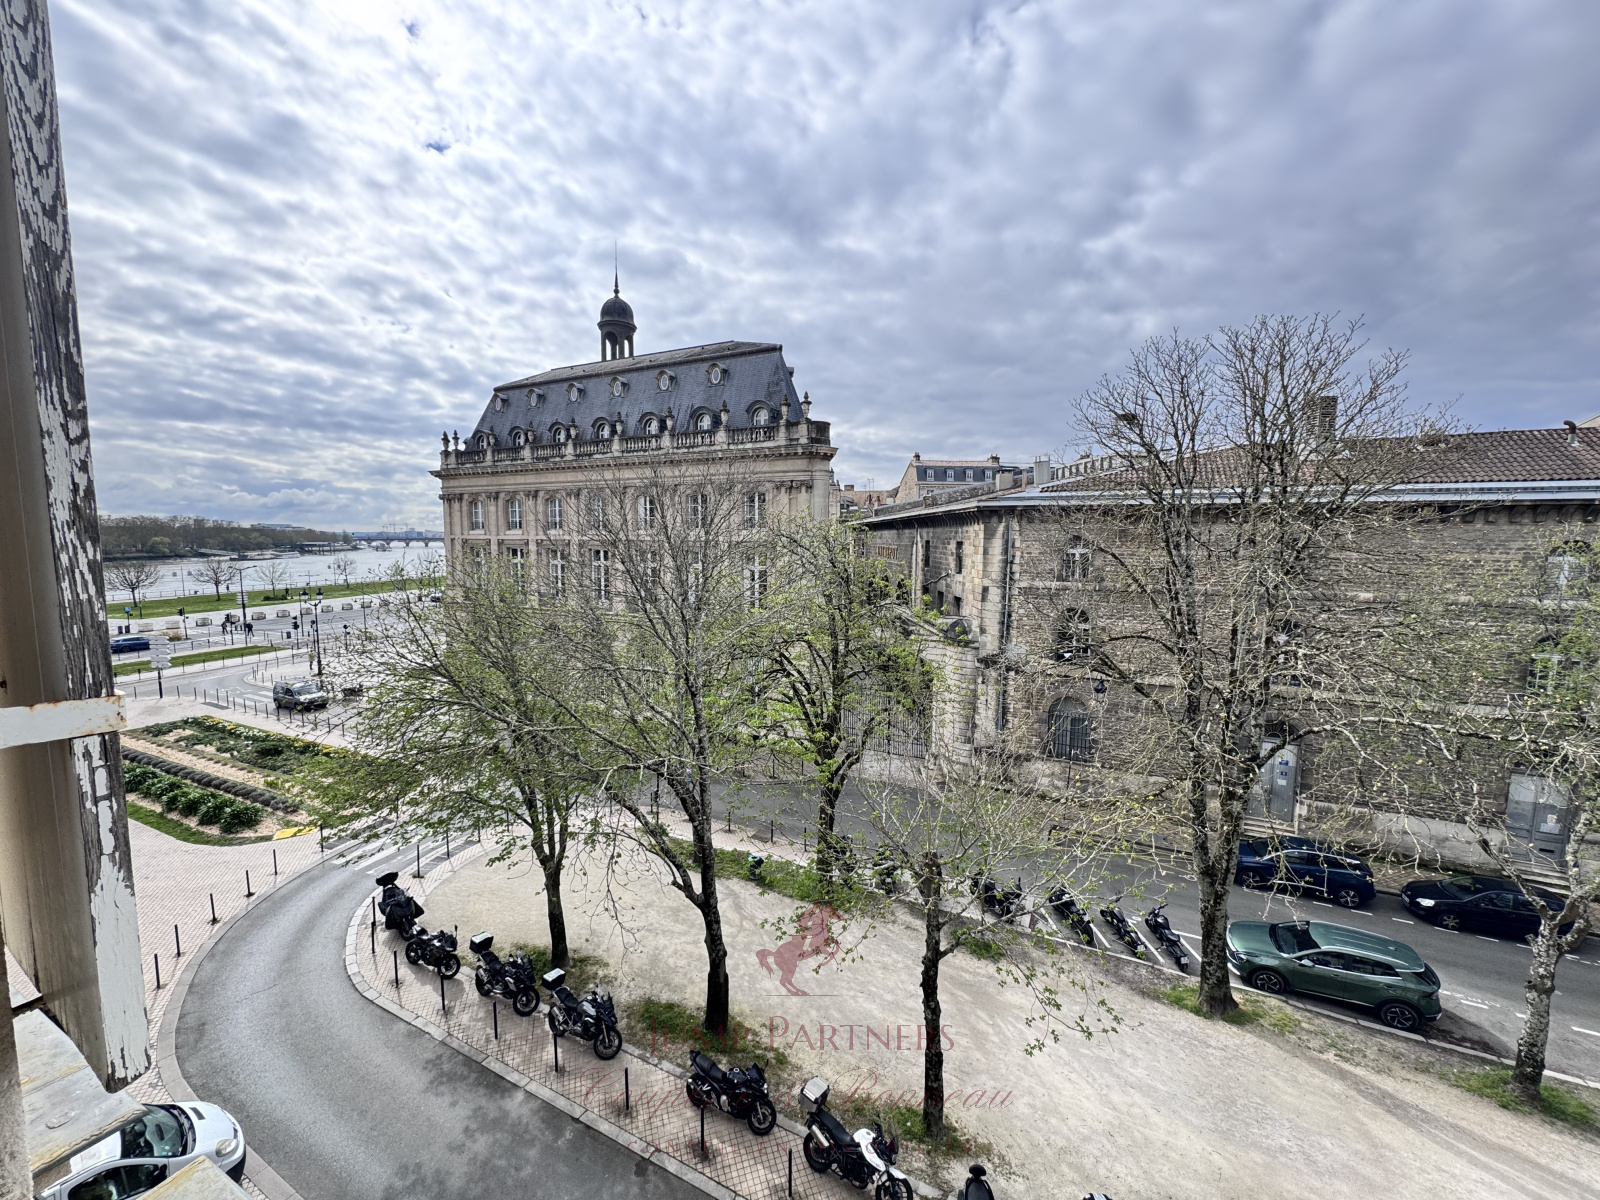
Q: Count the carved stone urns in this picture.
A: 10